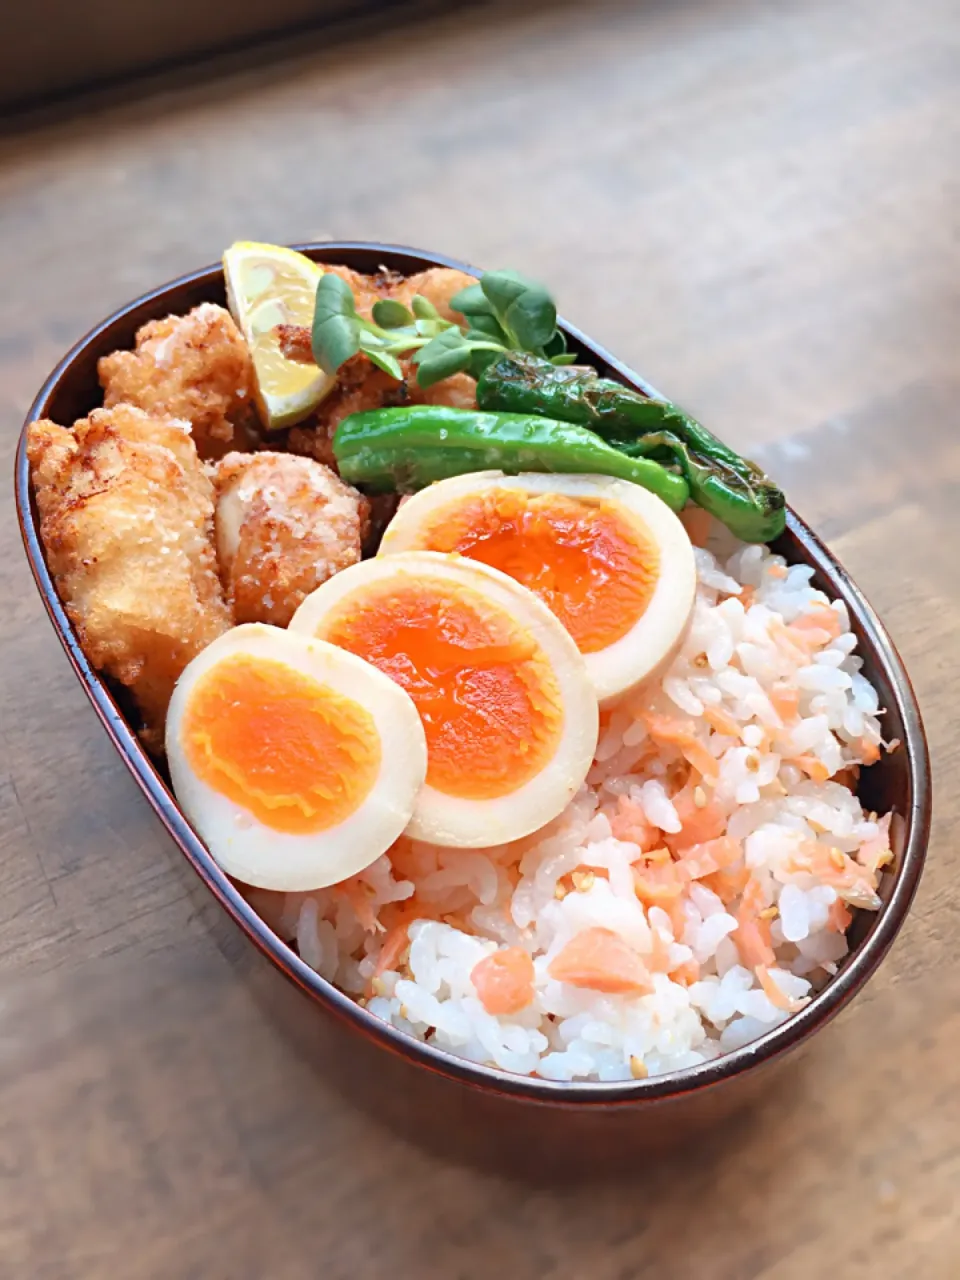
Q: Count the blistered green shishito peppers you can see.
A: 2